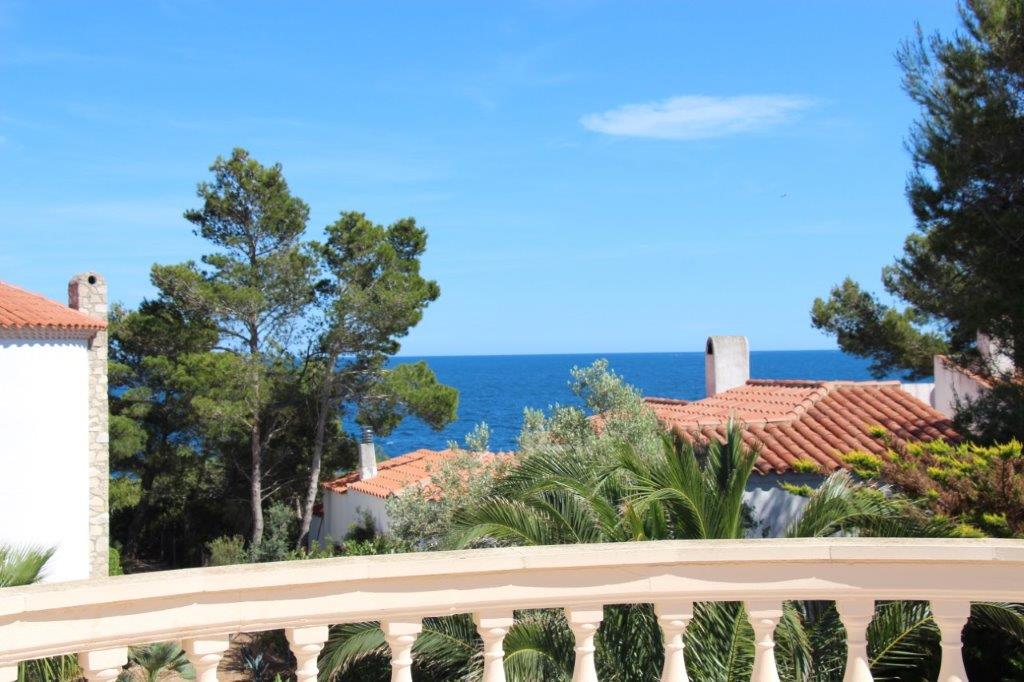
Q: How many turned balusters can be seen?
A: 11